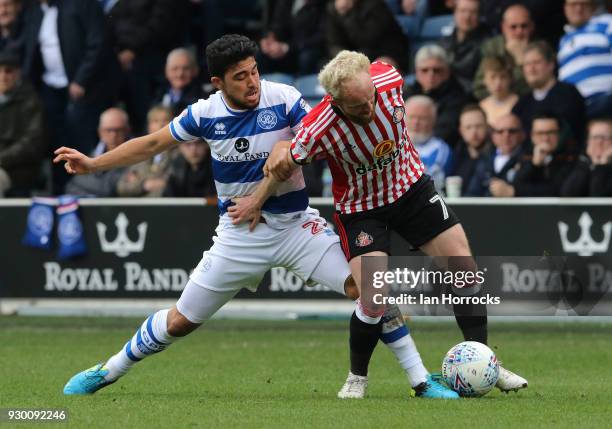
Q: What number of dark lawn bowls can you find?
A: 0